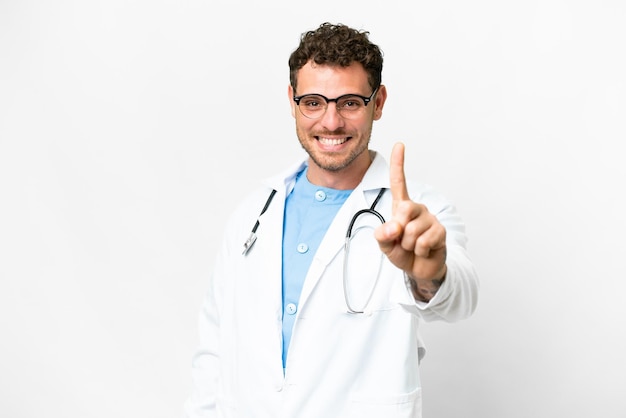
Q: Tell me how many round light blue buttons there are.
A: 3